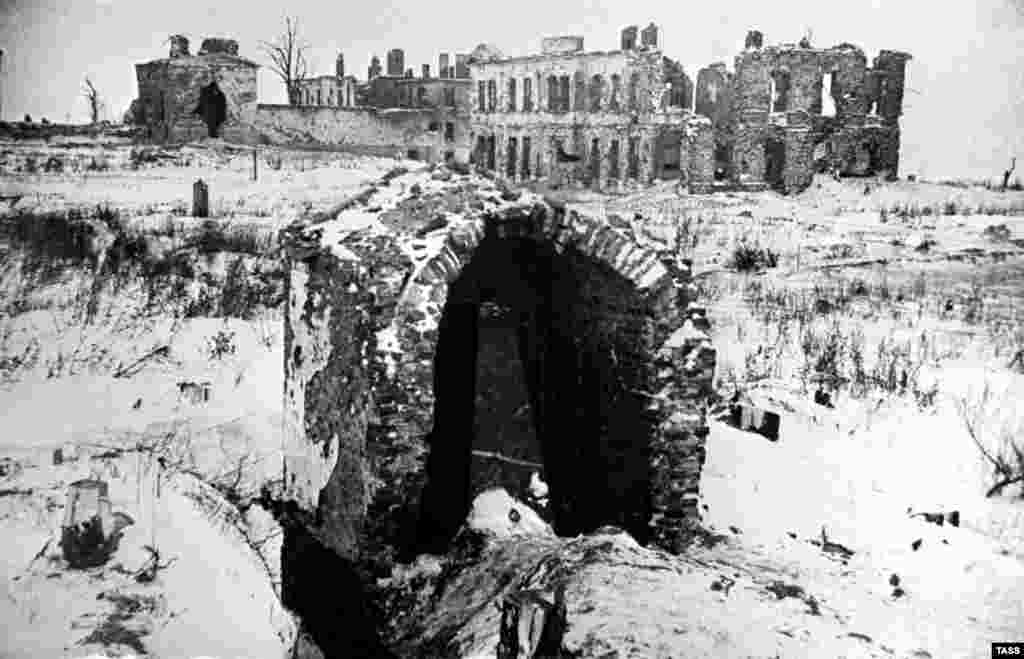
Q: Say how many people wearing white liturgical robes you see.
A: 0